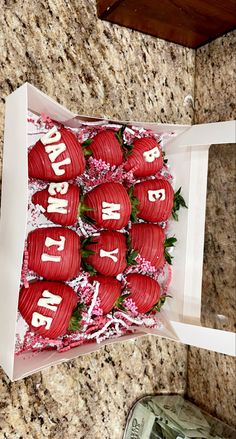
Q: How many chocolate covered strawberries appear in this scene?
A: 12